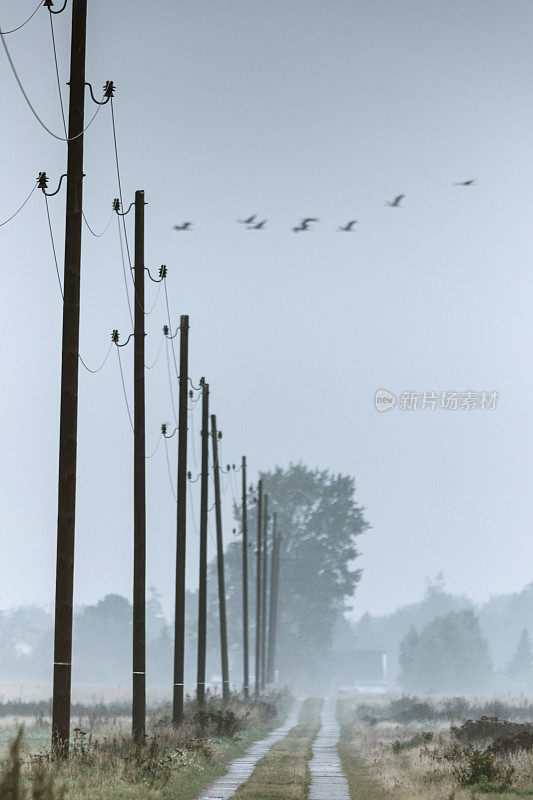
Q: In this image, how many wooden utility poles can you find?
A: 10